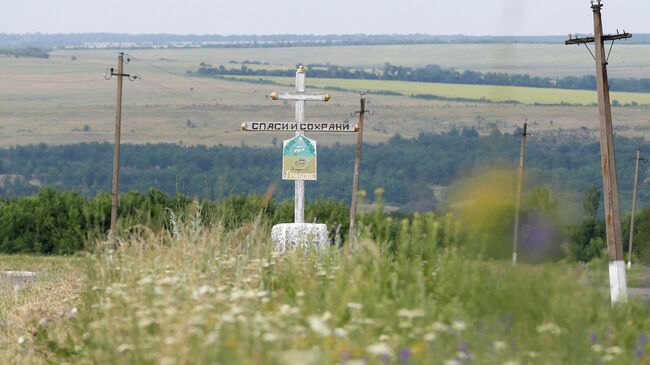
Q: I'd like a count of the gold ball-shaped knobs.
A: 5